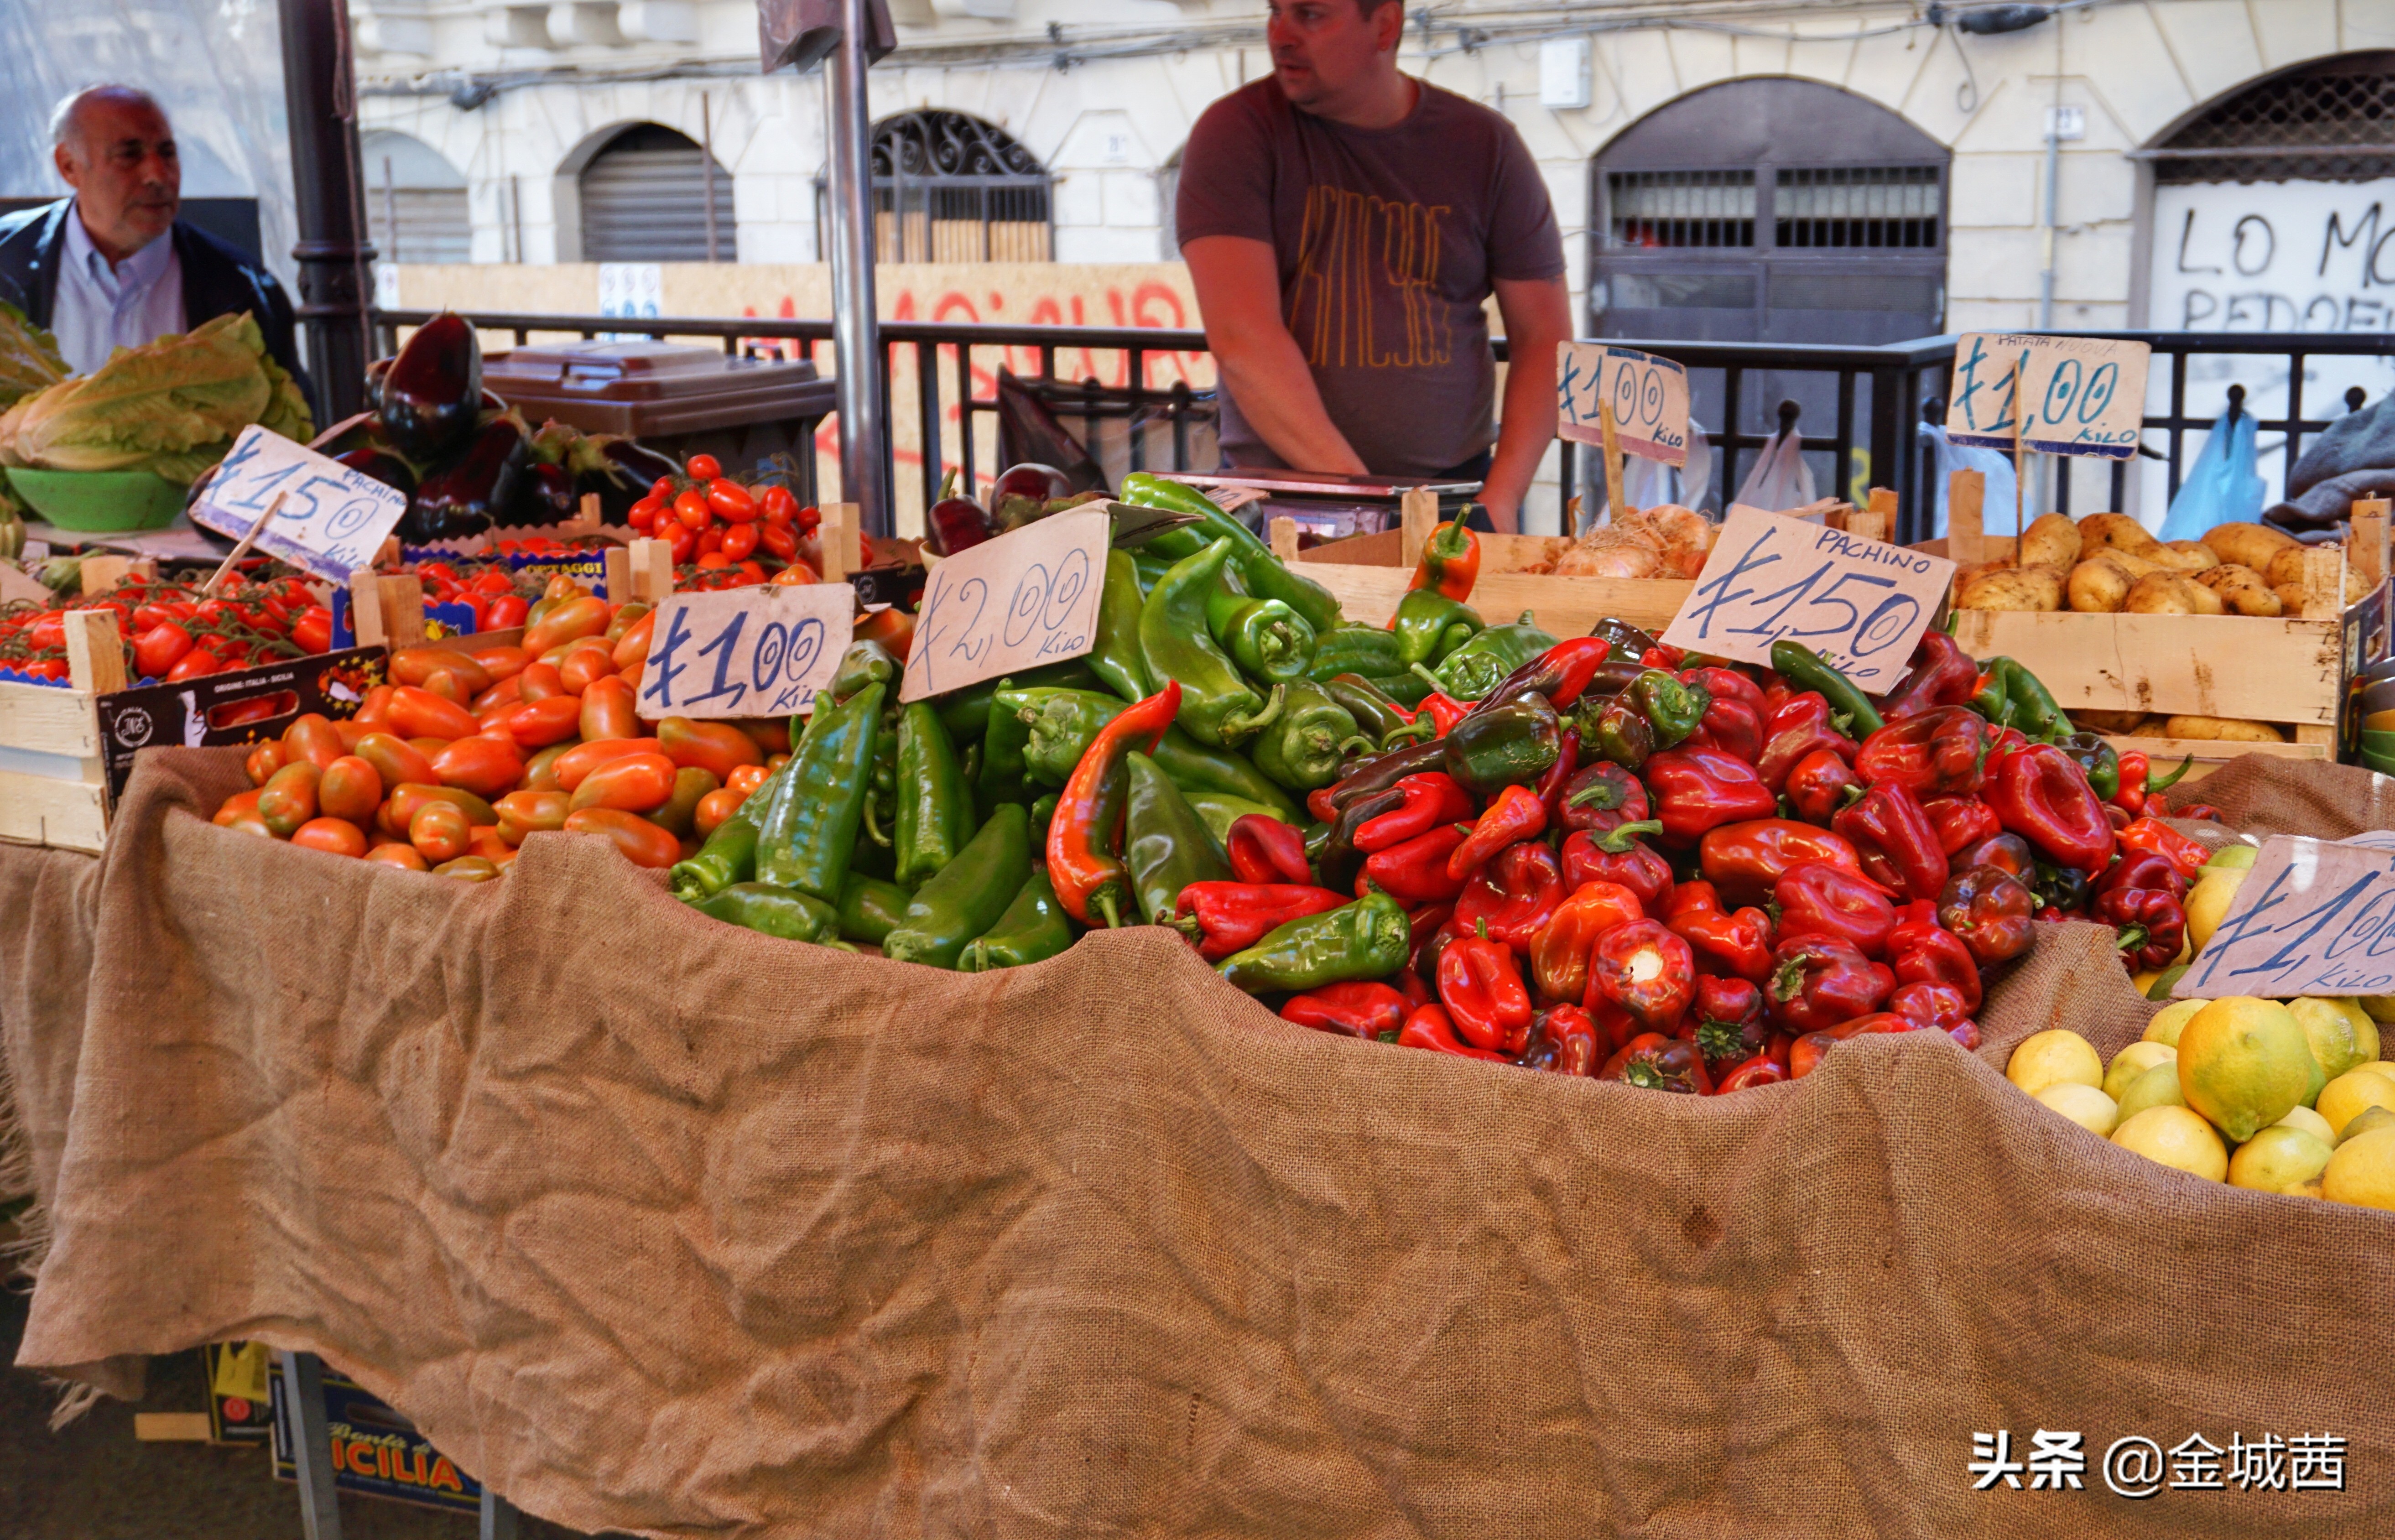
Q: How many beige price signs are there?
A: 7